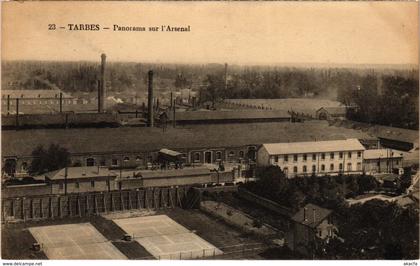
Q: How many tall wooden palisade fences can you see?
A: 1